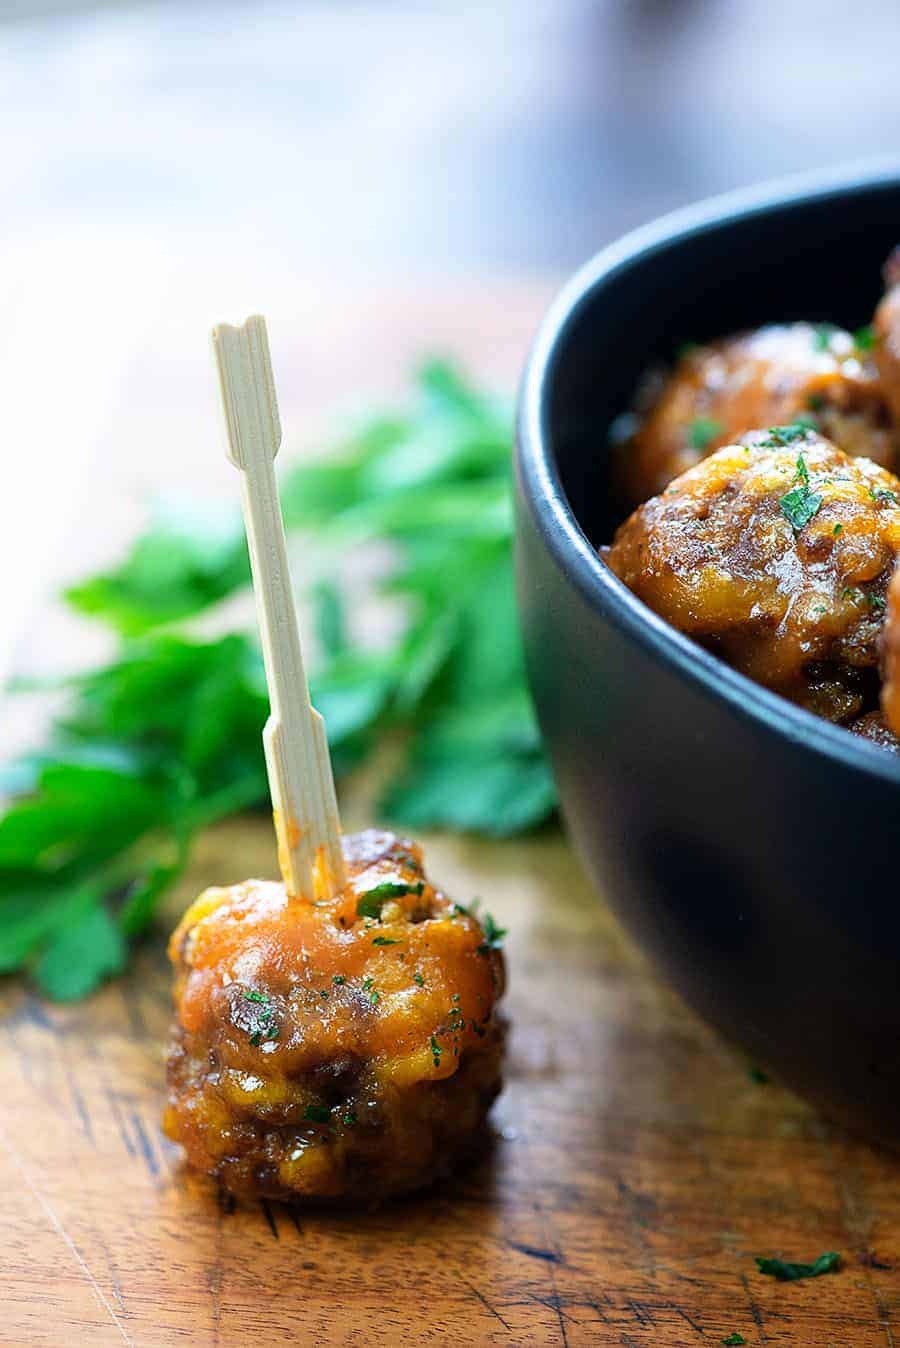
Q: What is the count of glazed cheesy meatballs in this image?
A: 5